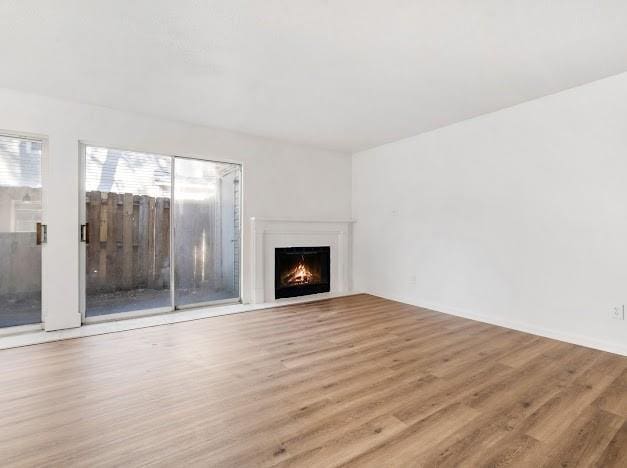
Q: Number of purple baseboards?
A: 0